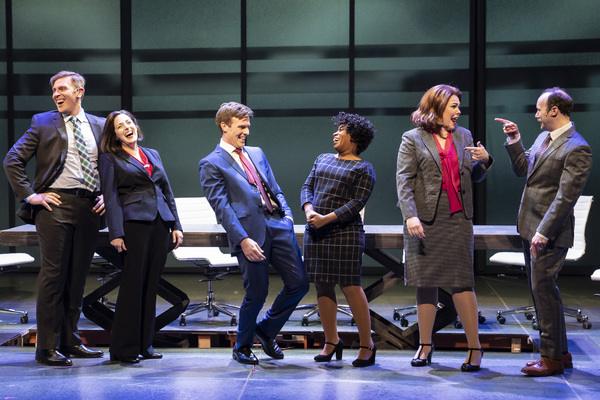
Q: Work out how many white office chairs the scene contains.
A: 7